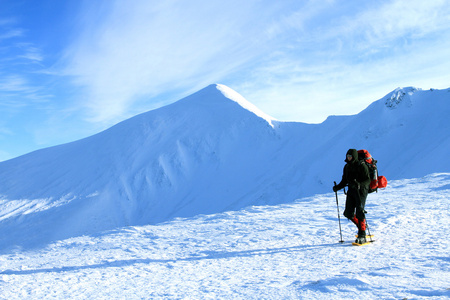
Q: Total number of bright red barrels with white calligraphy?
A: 0